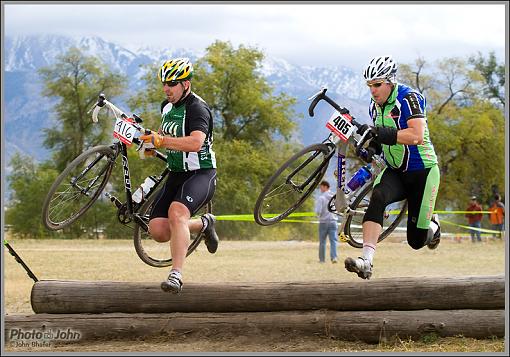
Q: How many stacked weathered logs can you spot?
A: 2